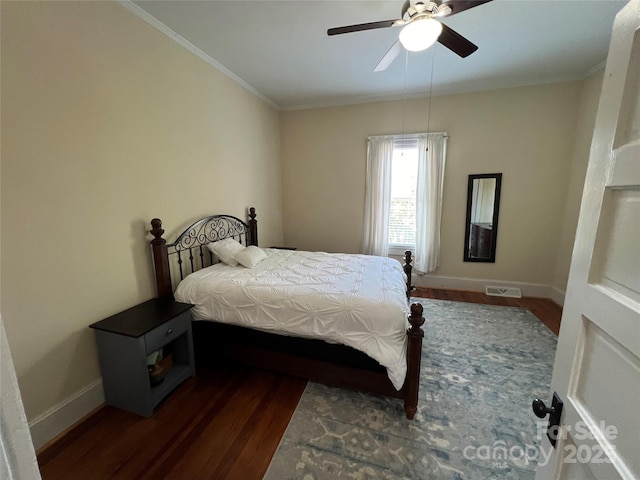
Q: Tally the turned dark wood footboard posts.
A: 2